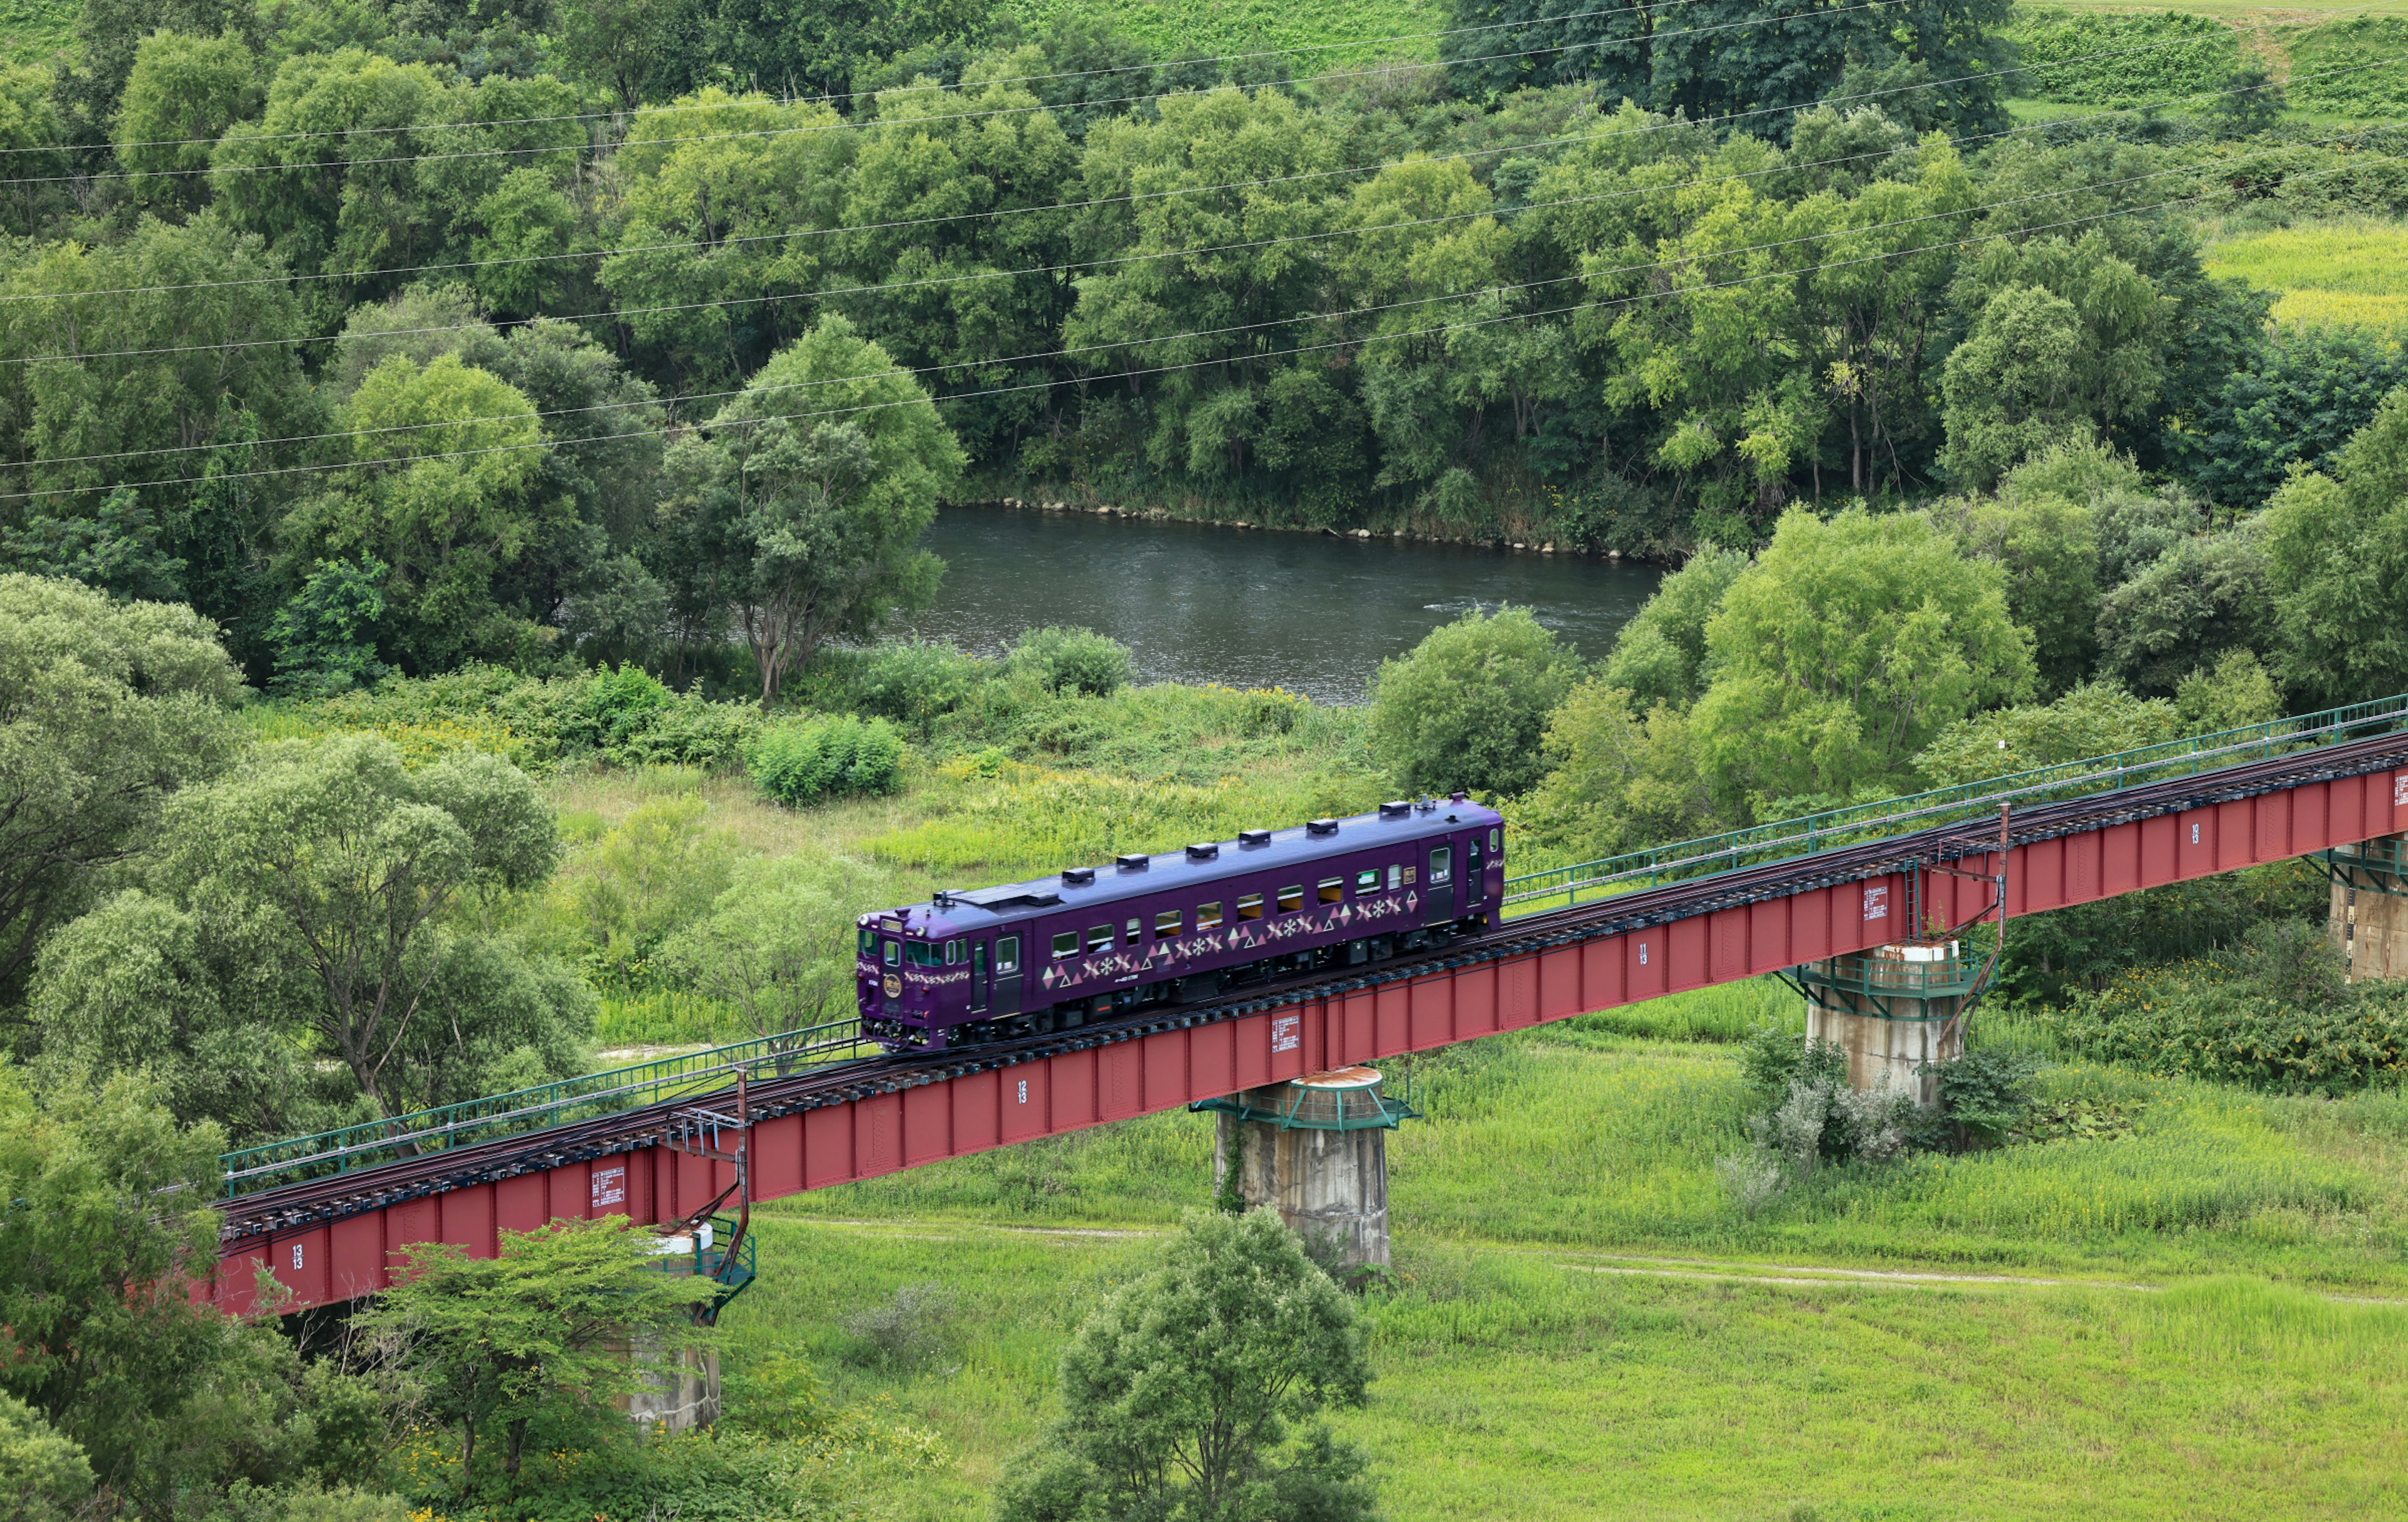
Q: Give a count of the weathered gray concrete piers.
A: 4